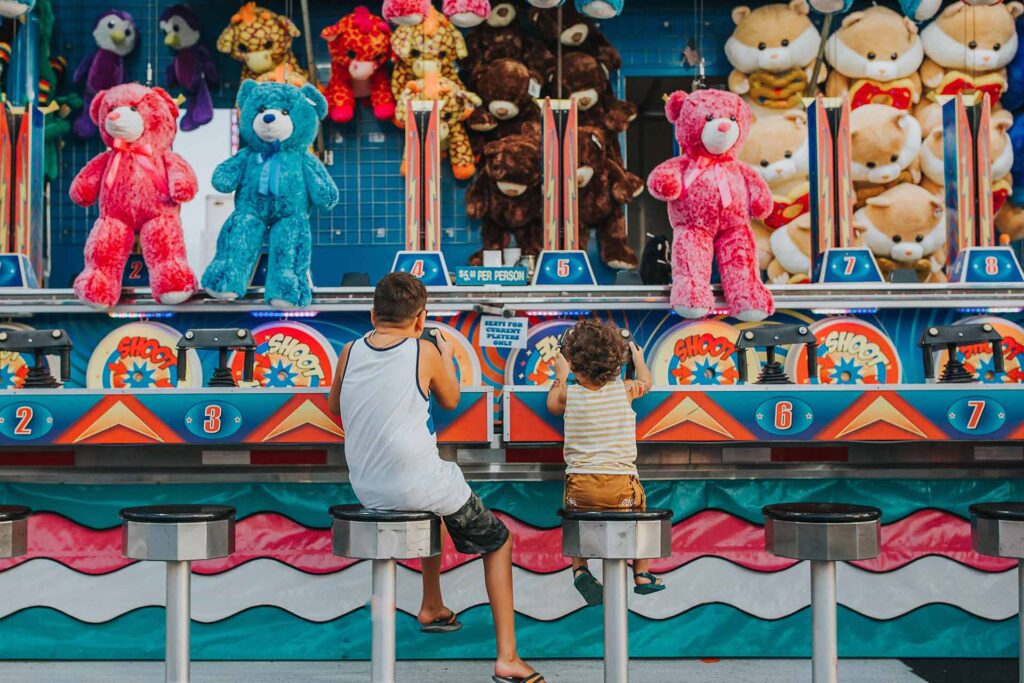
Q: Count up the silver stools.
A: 6